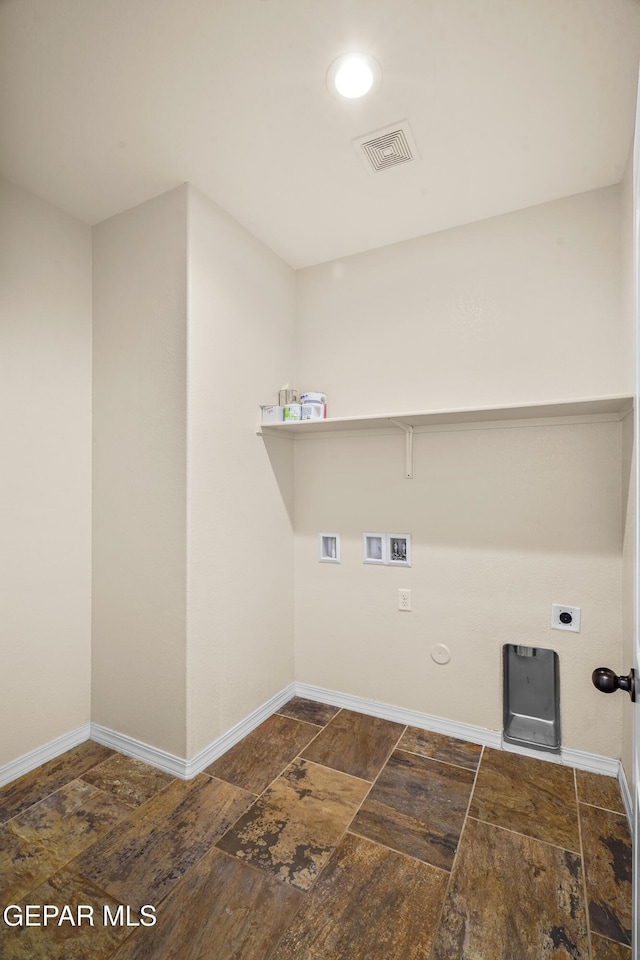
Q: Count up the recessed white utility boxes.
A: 3